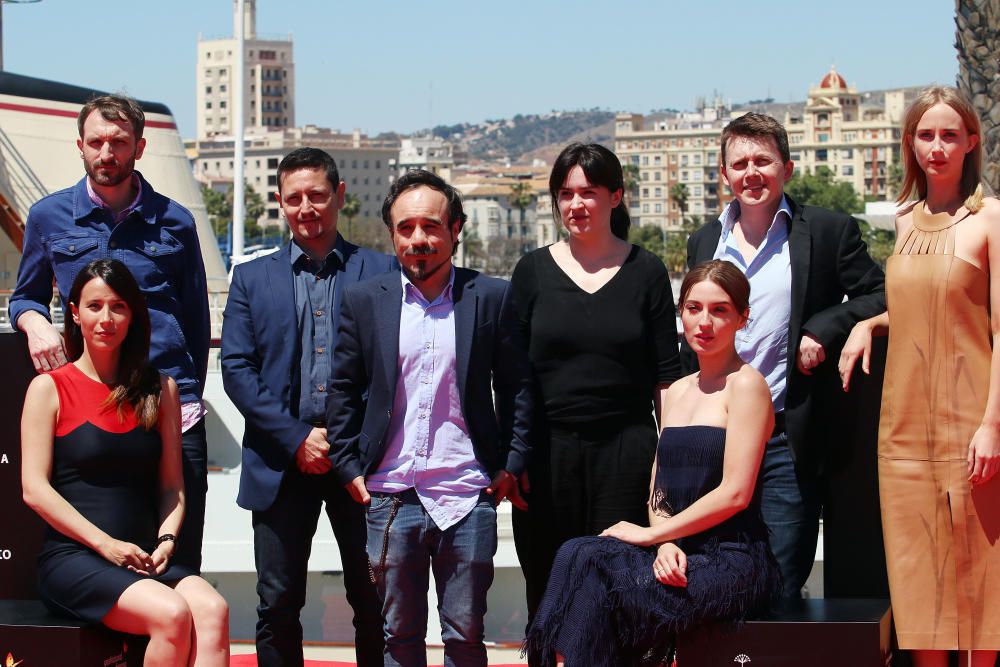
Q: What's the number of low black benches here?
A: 2